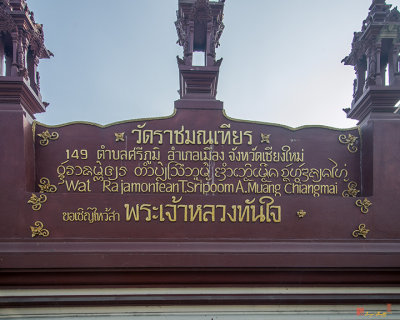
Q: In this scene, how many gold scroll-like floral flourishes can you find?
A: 8